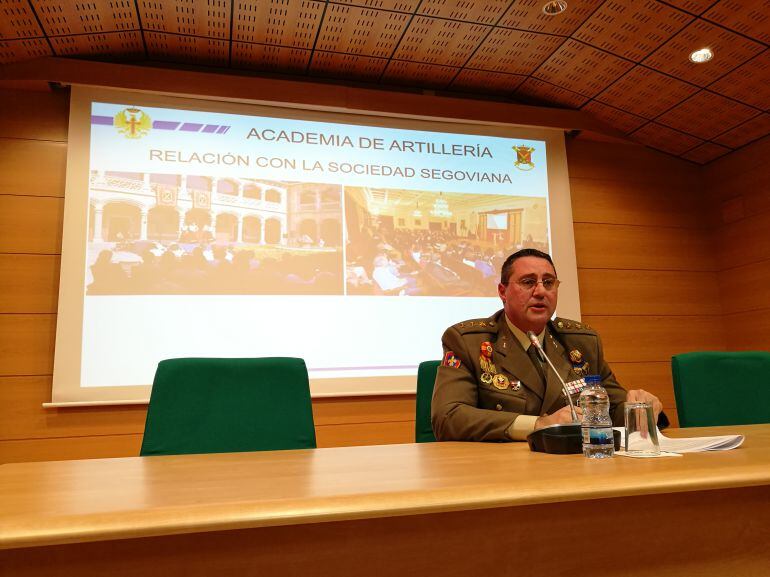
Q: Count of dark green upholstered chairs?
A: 3